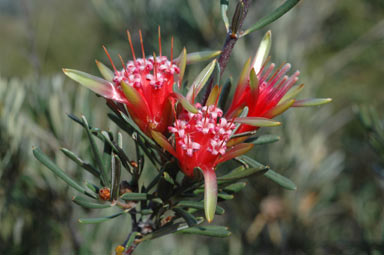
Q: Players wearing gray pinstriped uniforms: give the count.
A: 0